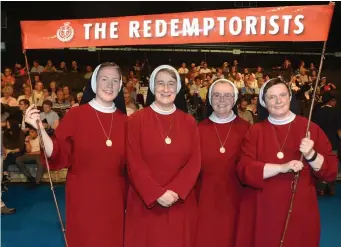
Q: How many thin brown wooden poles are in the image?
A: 2